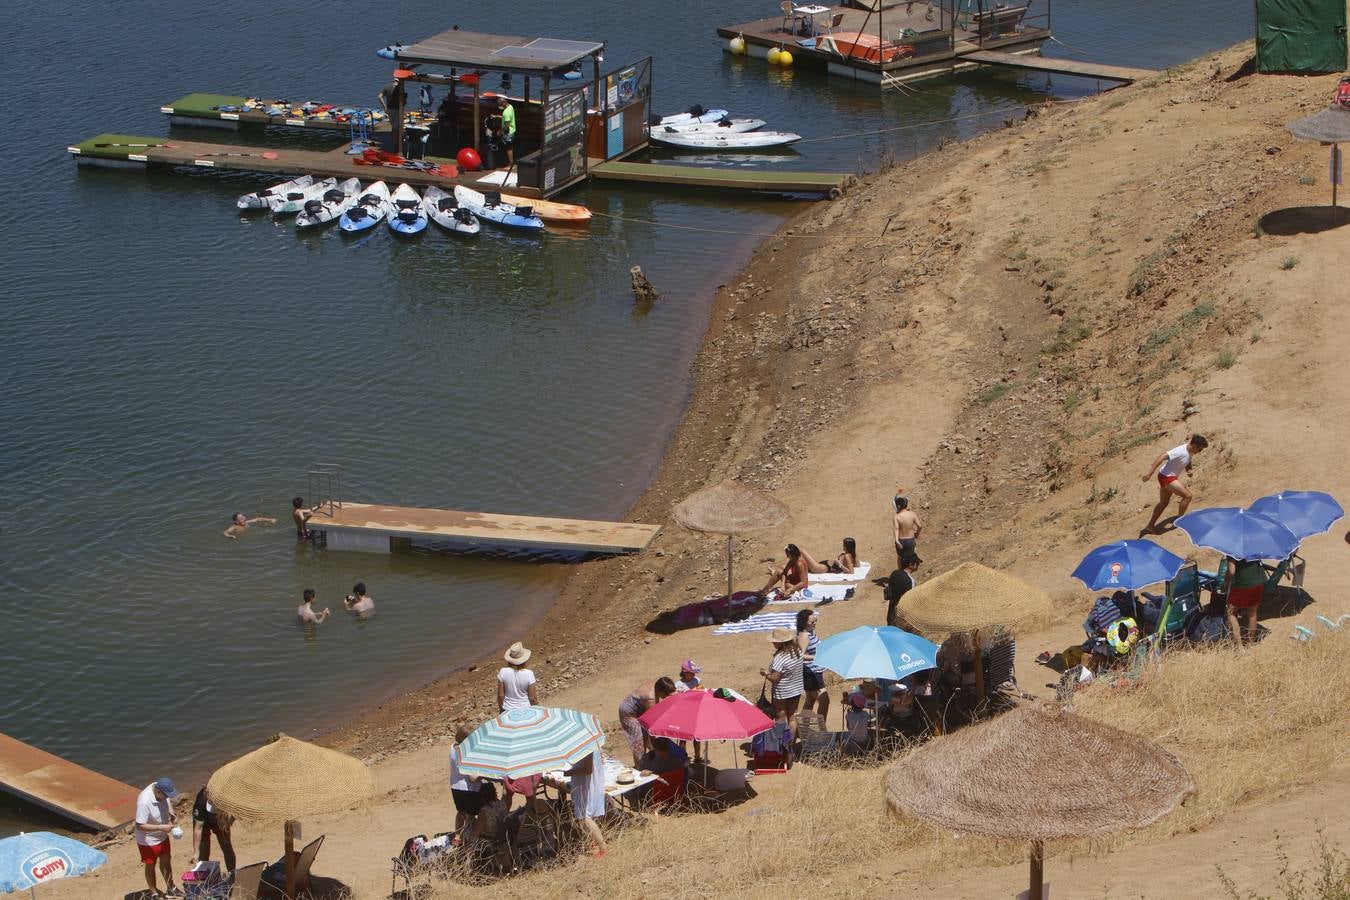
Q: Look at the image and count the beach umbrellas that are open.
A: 12